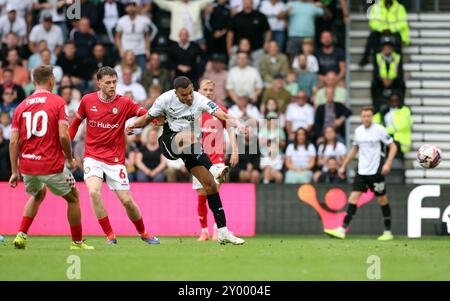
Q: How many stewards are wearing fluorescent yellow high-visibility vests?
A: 3